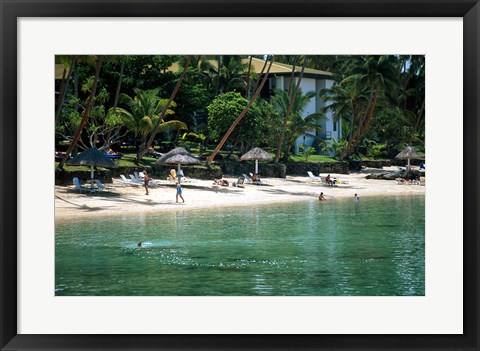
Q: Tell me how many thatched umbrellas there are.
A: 4